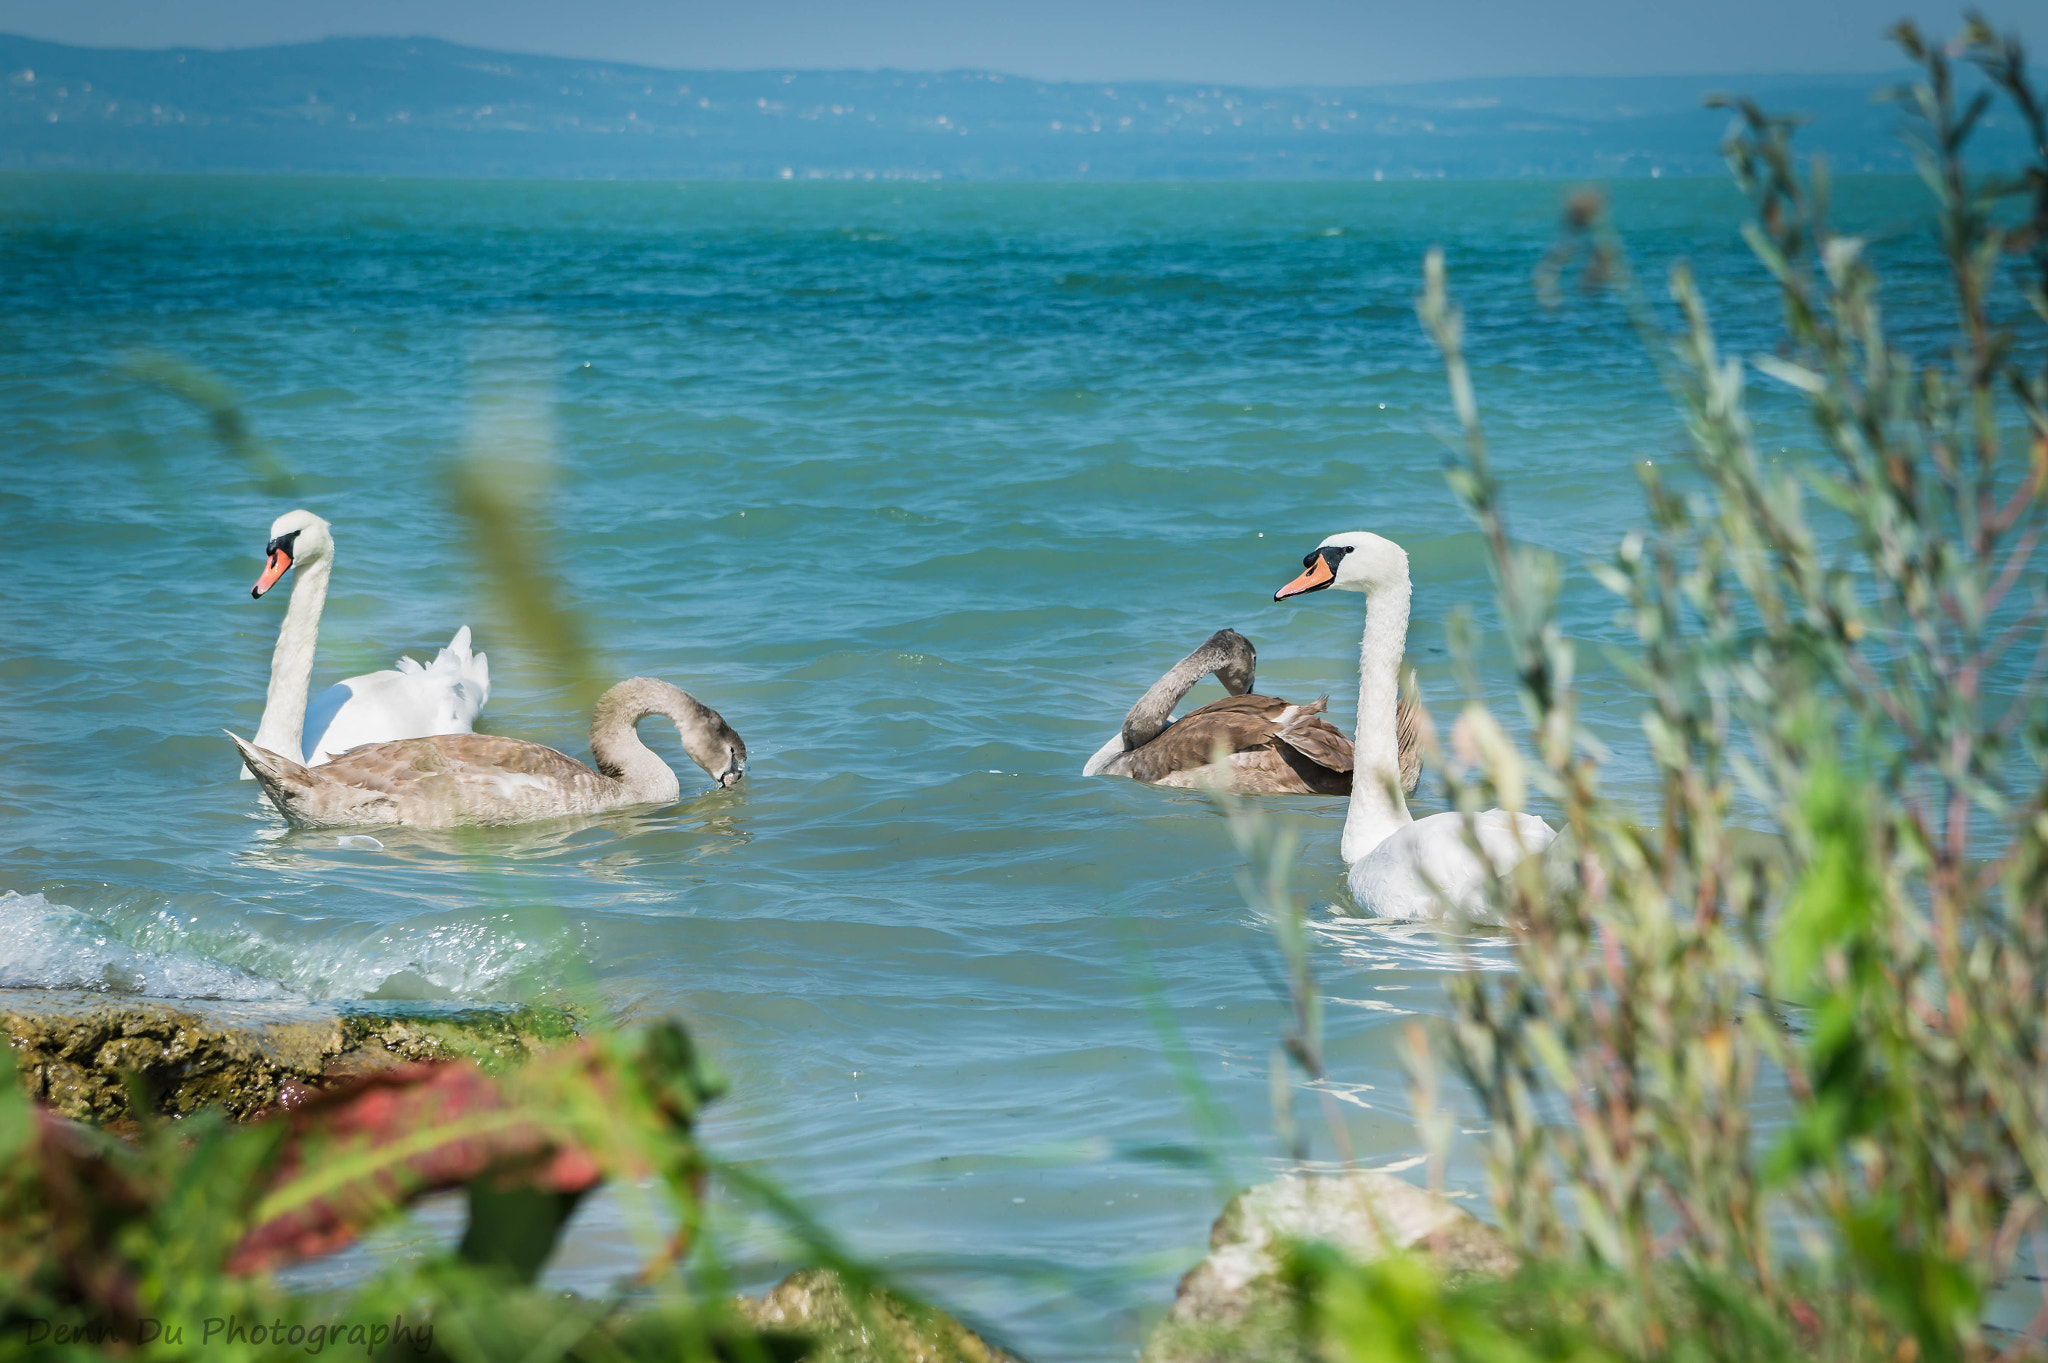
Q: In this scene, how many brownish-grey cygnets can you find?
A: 2